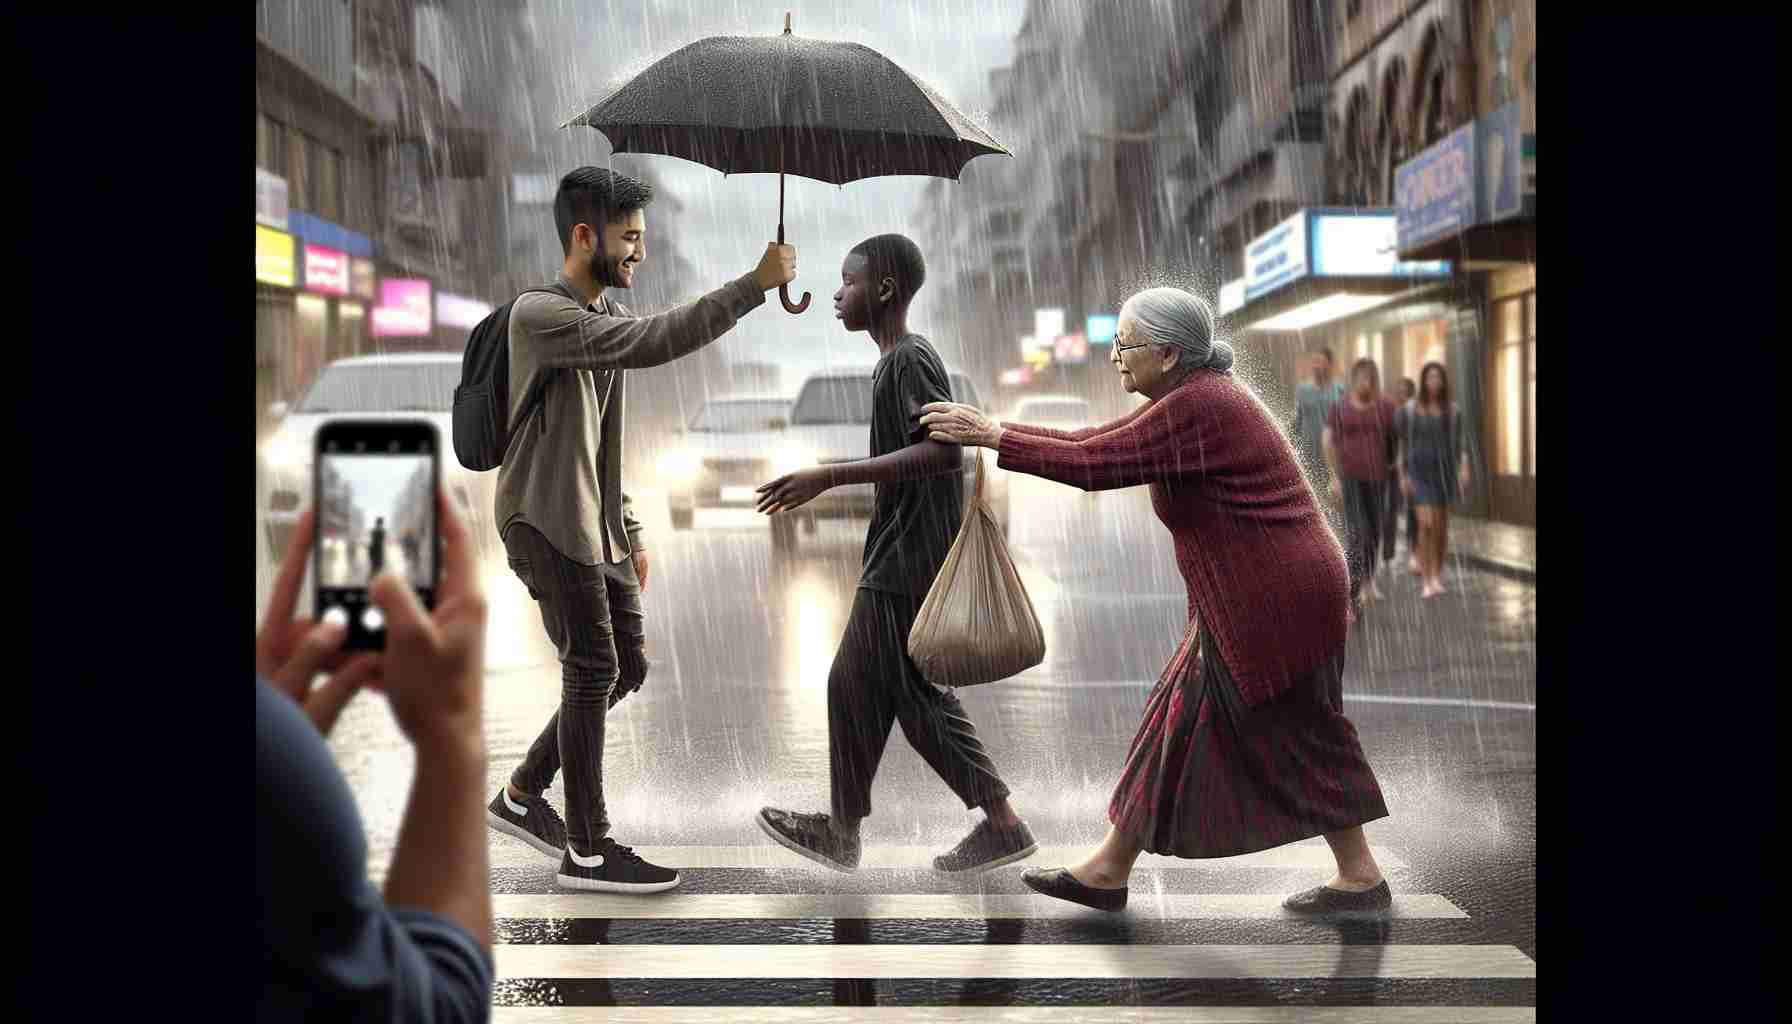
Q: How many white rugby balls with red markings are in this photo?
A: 0